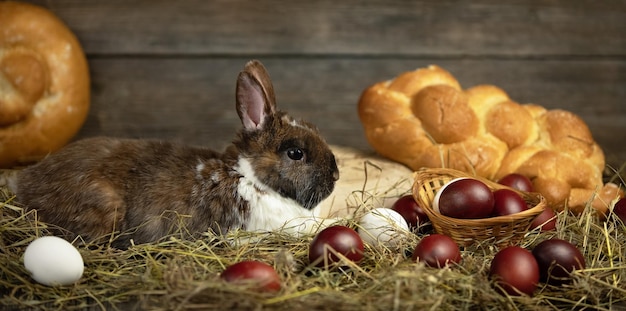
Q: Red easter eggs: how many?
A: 11